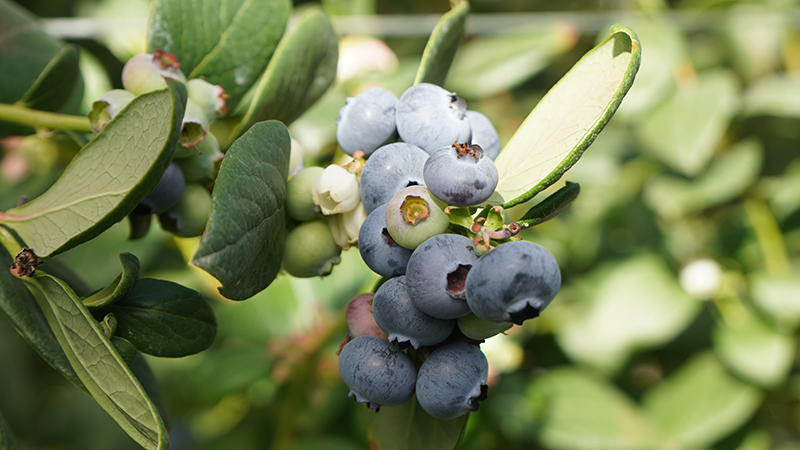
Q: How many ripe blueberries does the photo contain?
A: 12